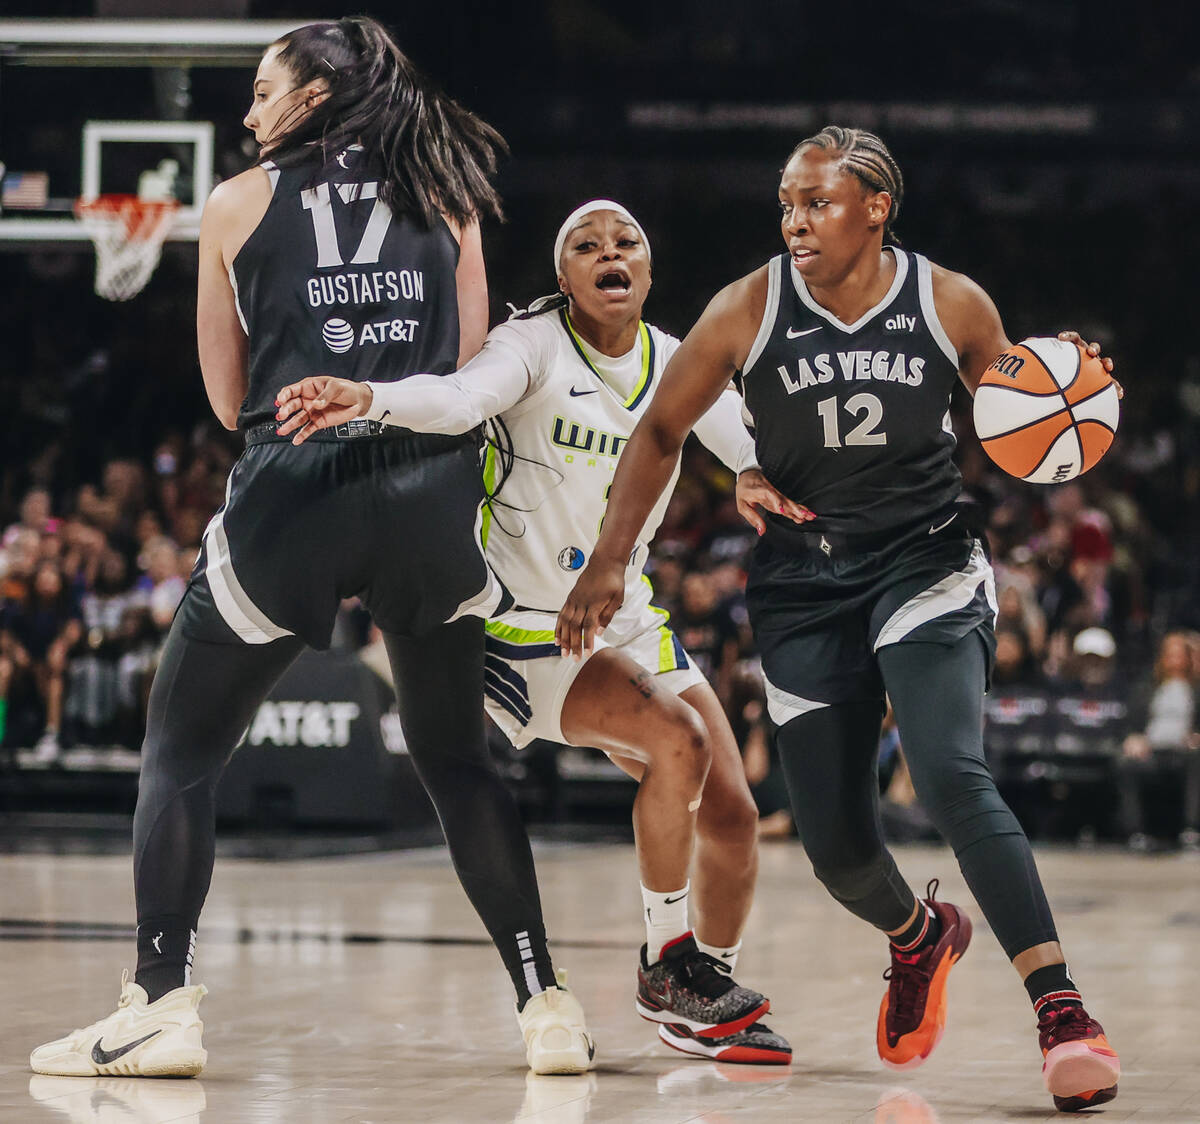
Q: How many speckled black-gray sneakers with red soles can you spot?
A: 2